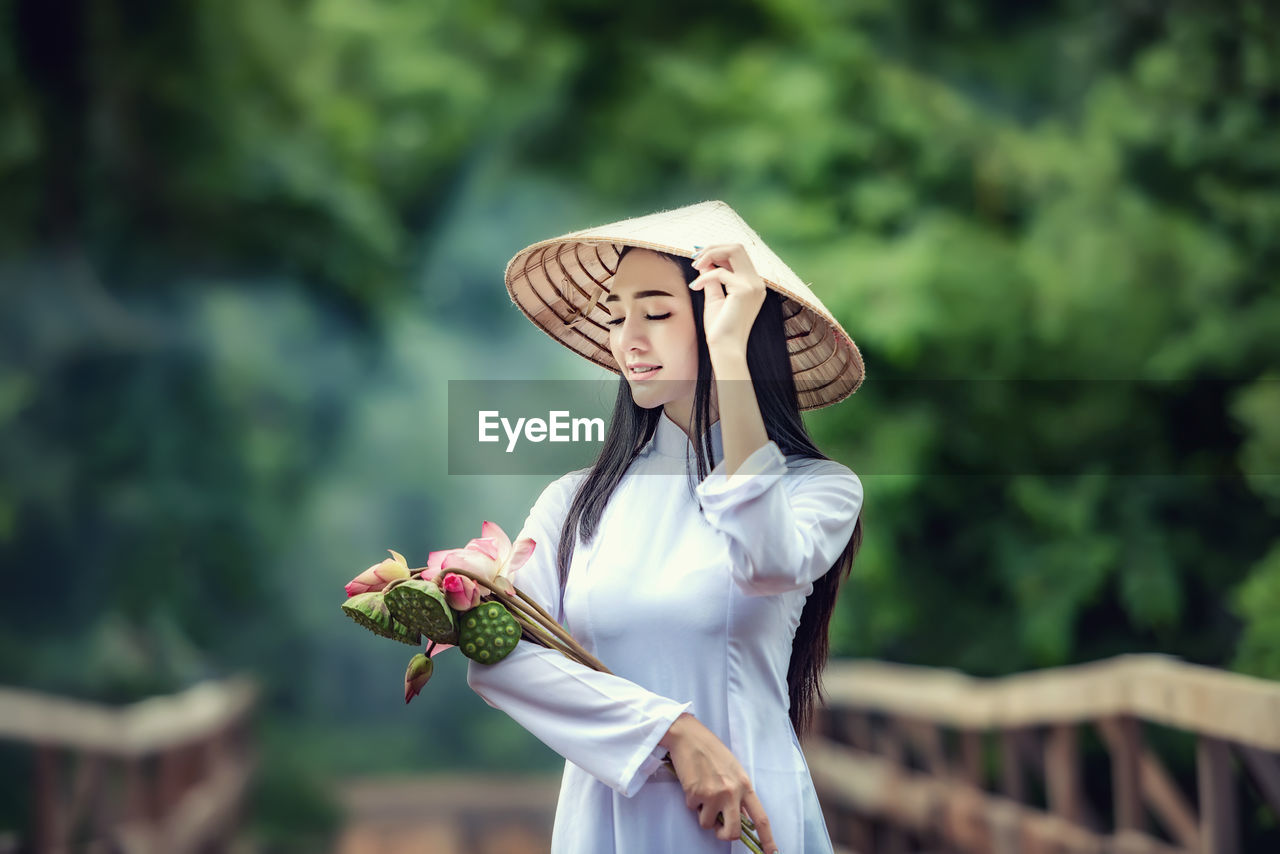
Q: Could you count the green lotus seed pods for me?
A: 3